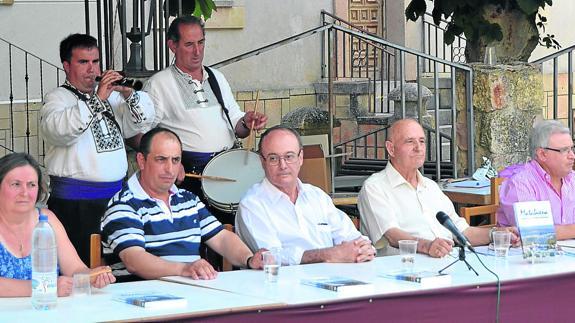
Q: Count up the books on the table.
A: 4